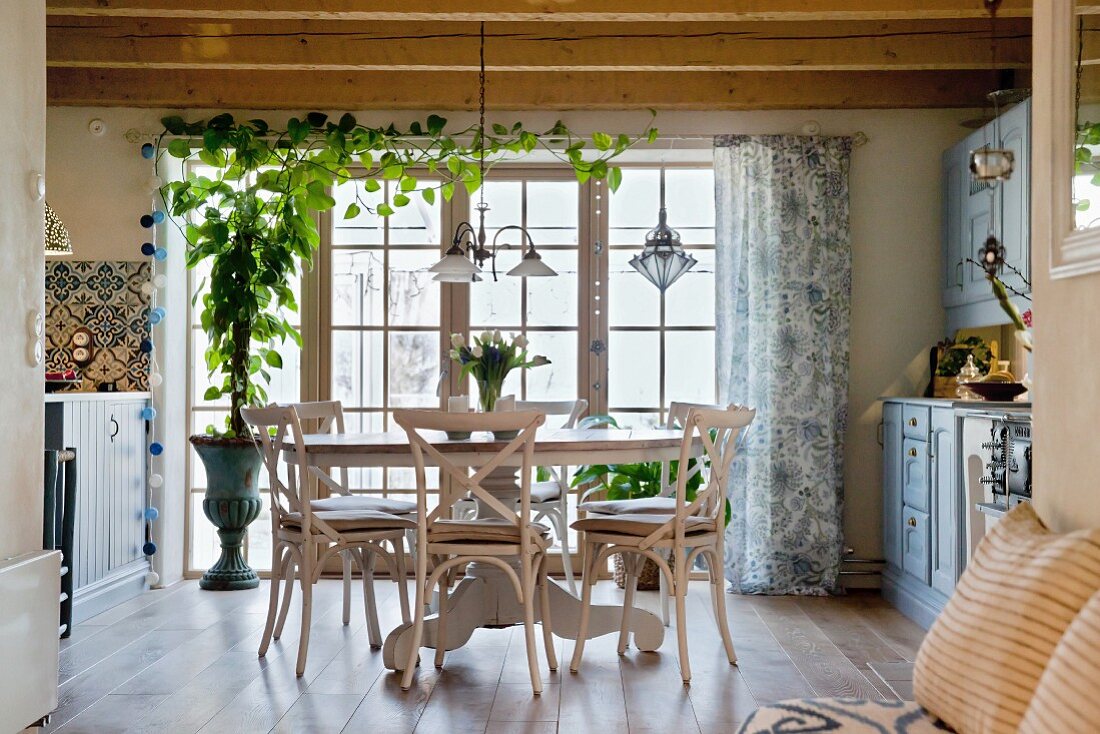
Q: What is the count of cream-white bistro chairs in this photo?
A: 6